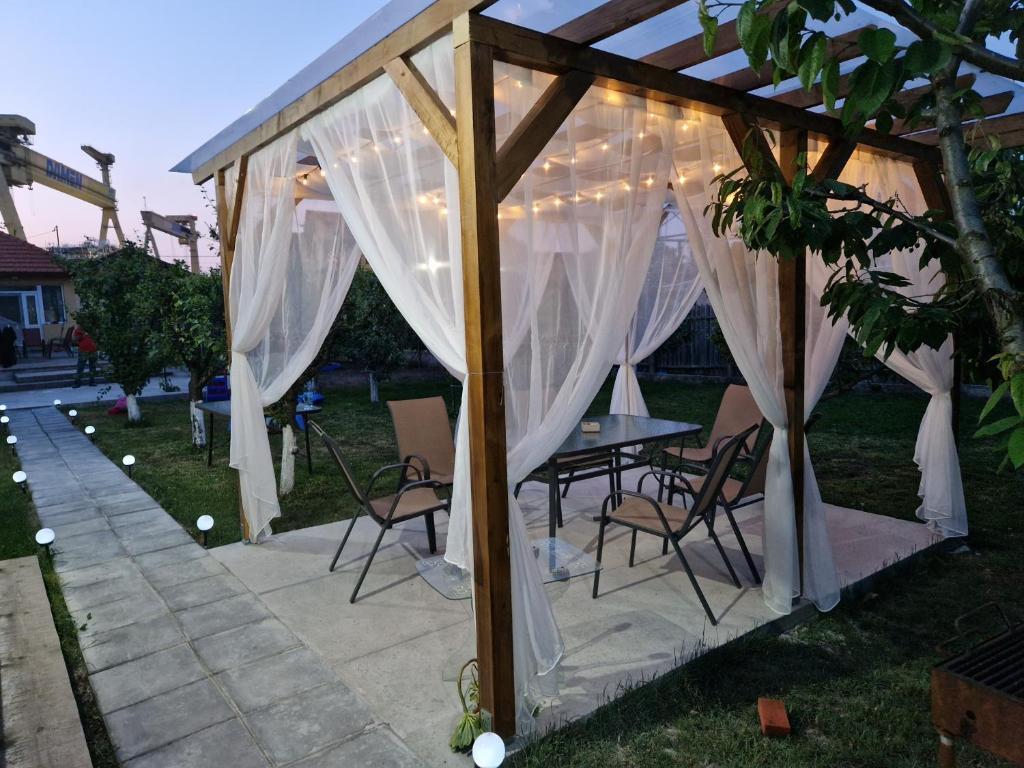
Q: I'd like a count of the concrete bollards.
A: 0